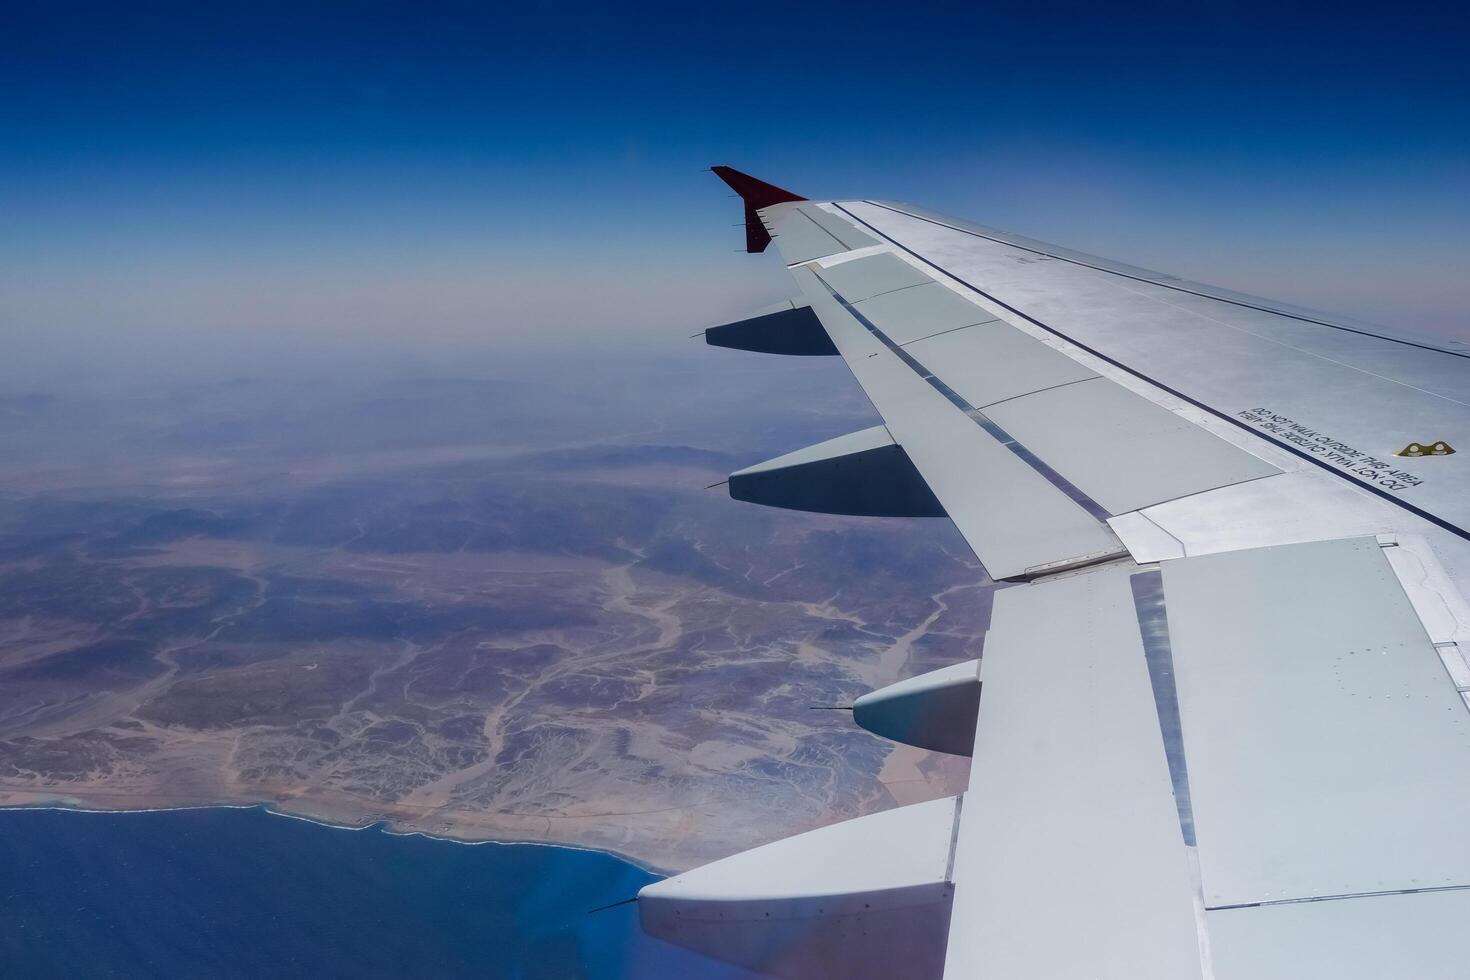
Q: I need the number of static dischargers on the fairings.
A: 4